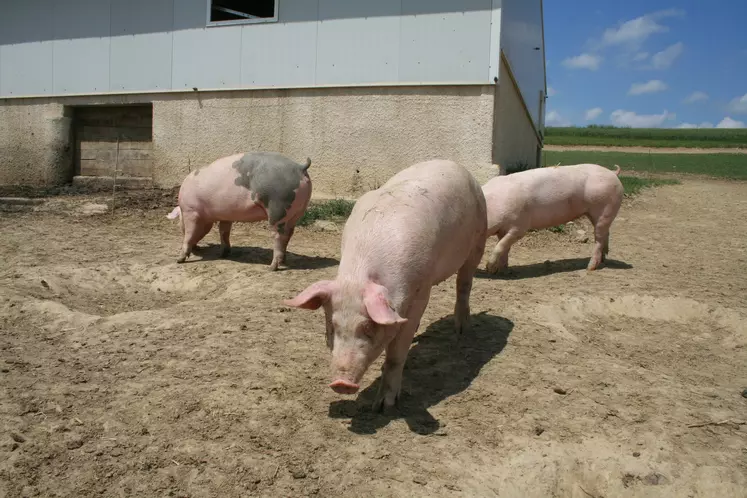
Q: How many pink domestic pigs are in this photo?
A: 3